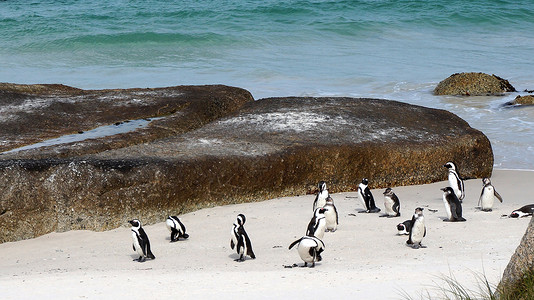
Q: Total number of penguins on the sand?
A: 15